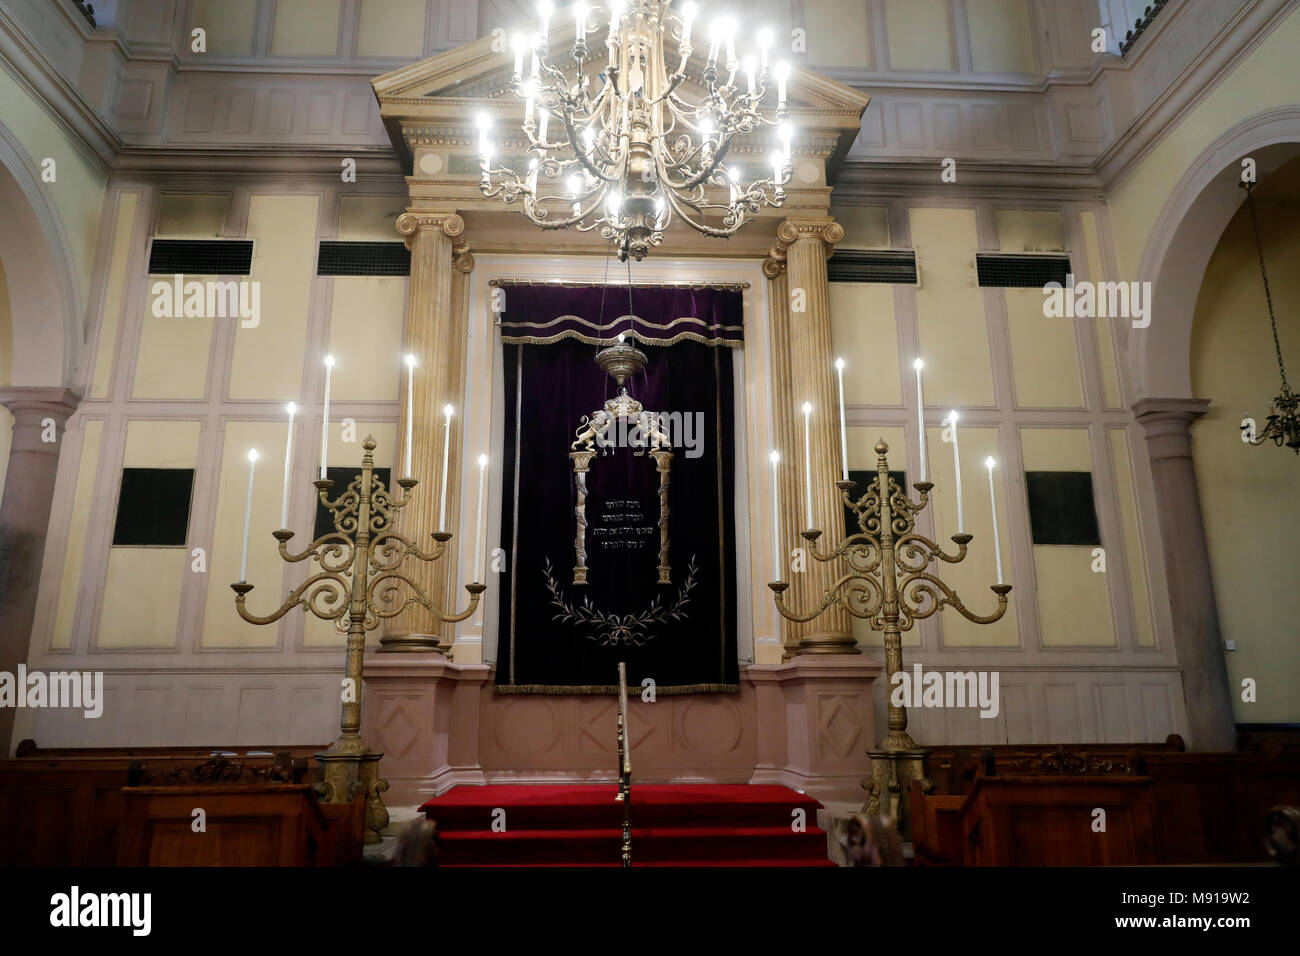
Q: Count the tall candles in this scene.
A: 12